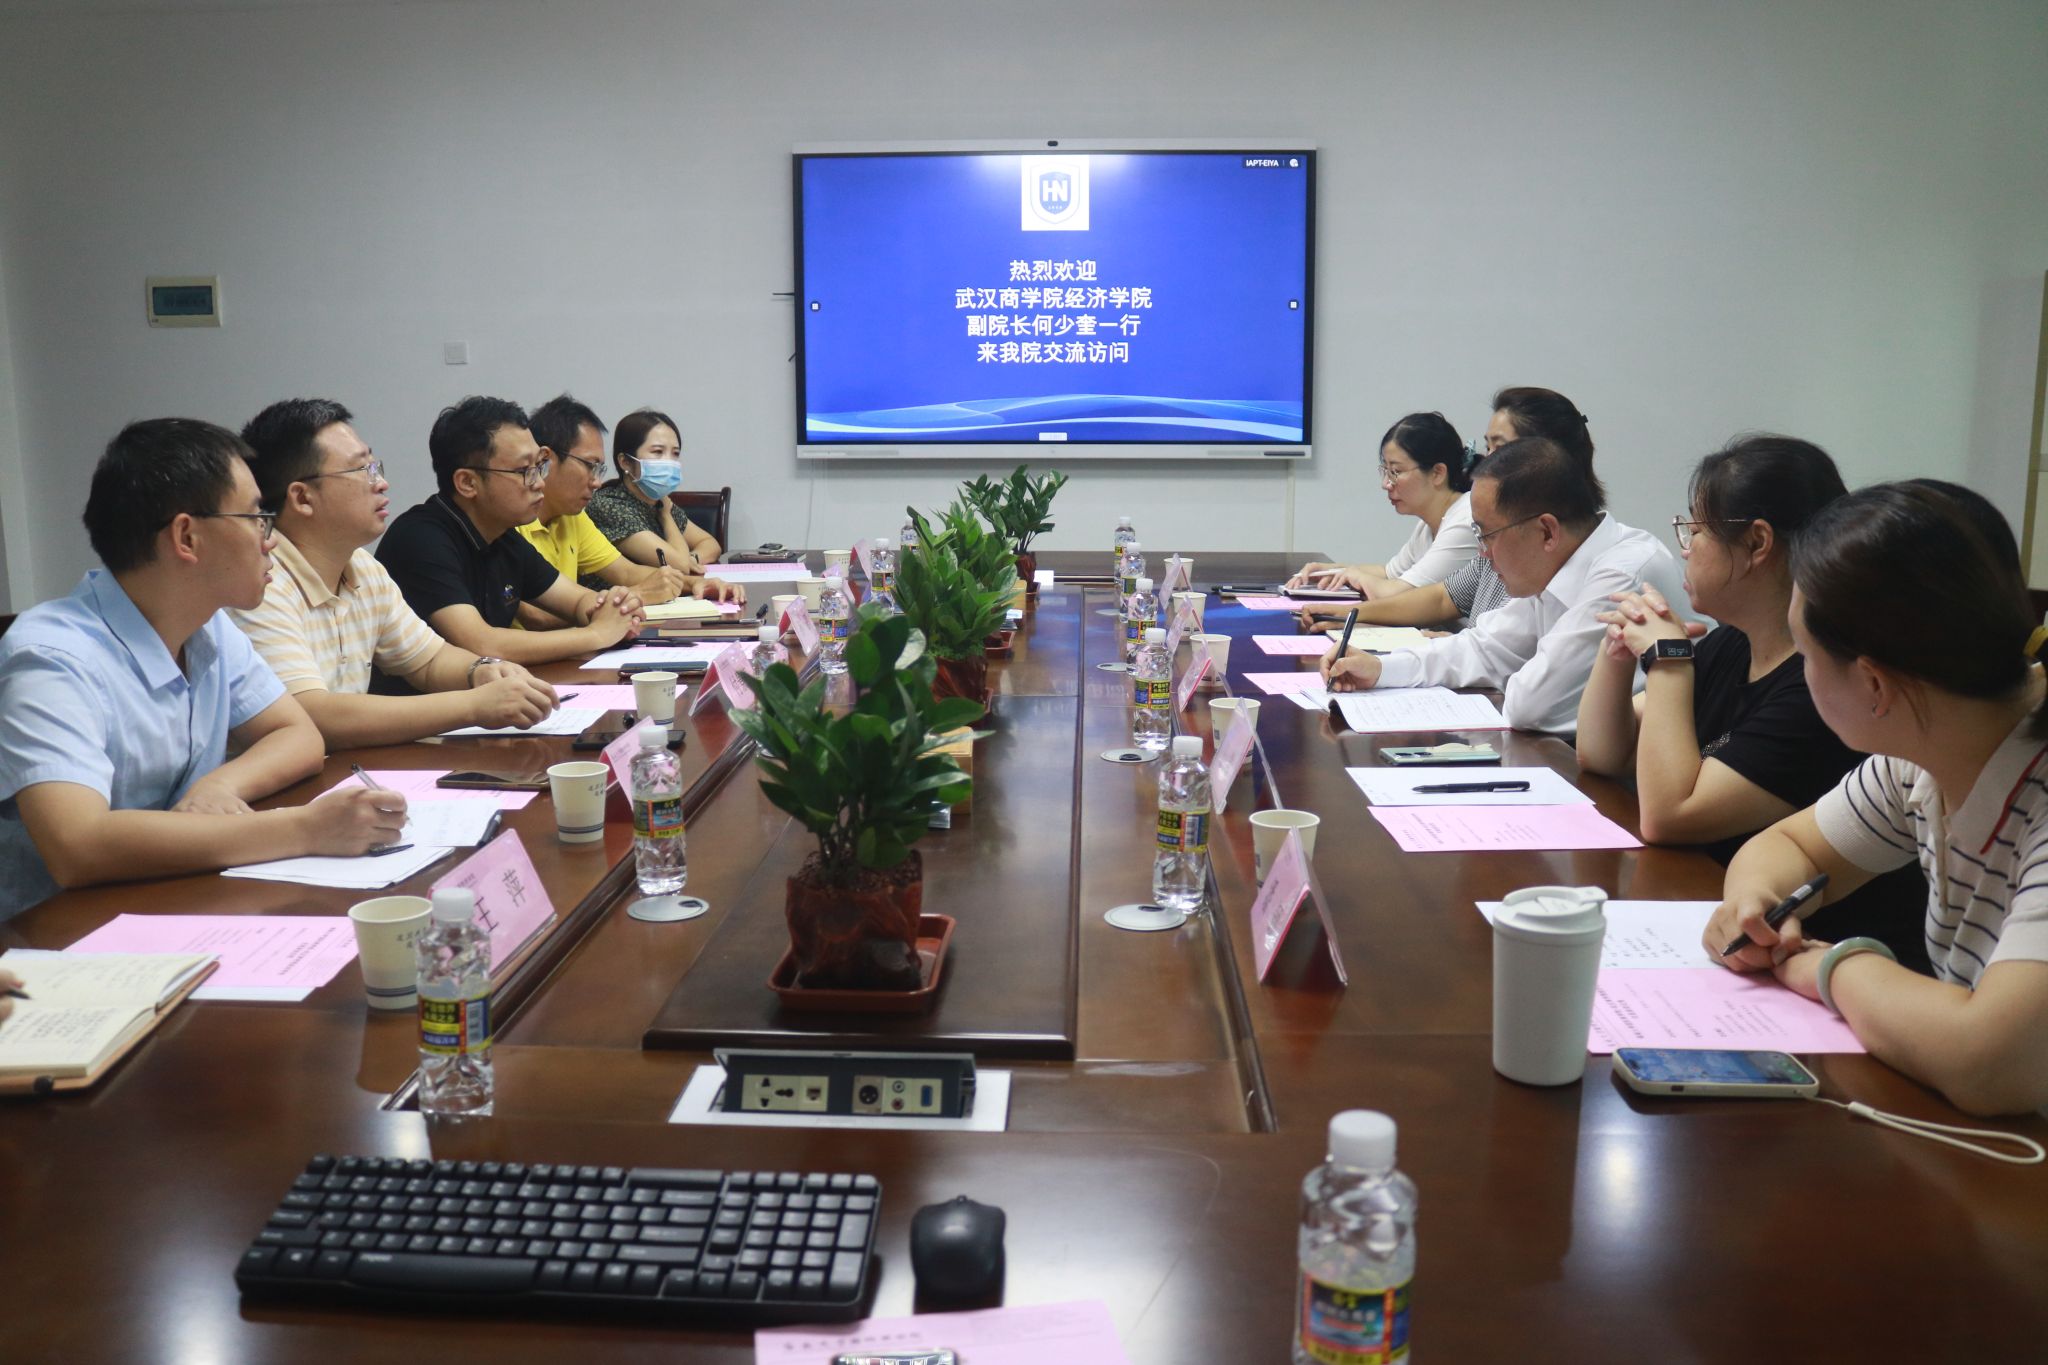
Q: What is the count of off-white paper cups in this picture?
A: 11